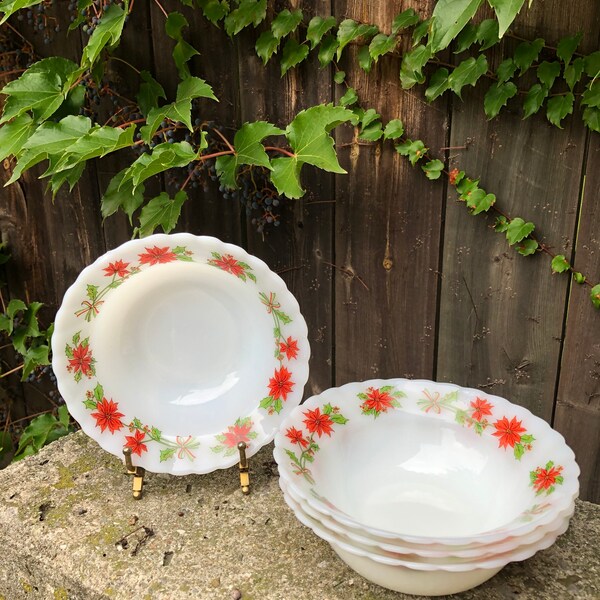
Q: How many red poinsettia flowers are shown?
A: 15